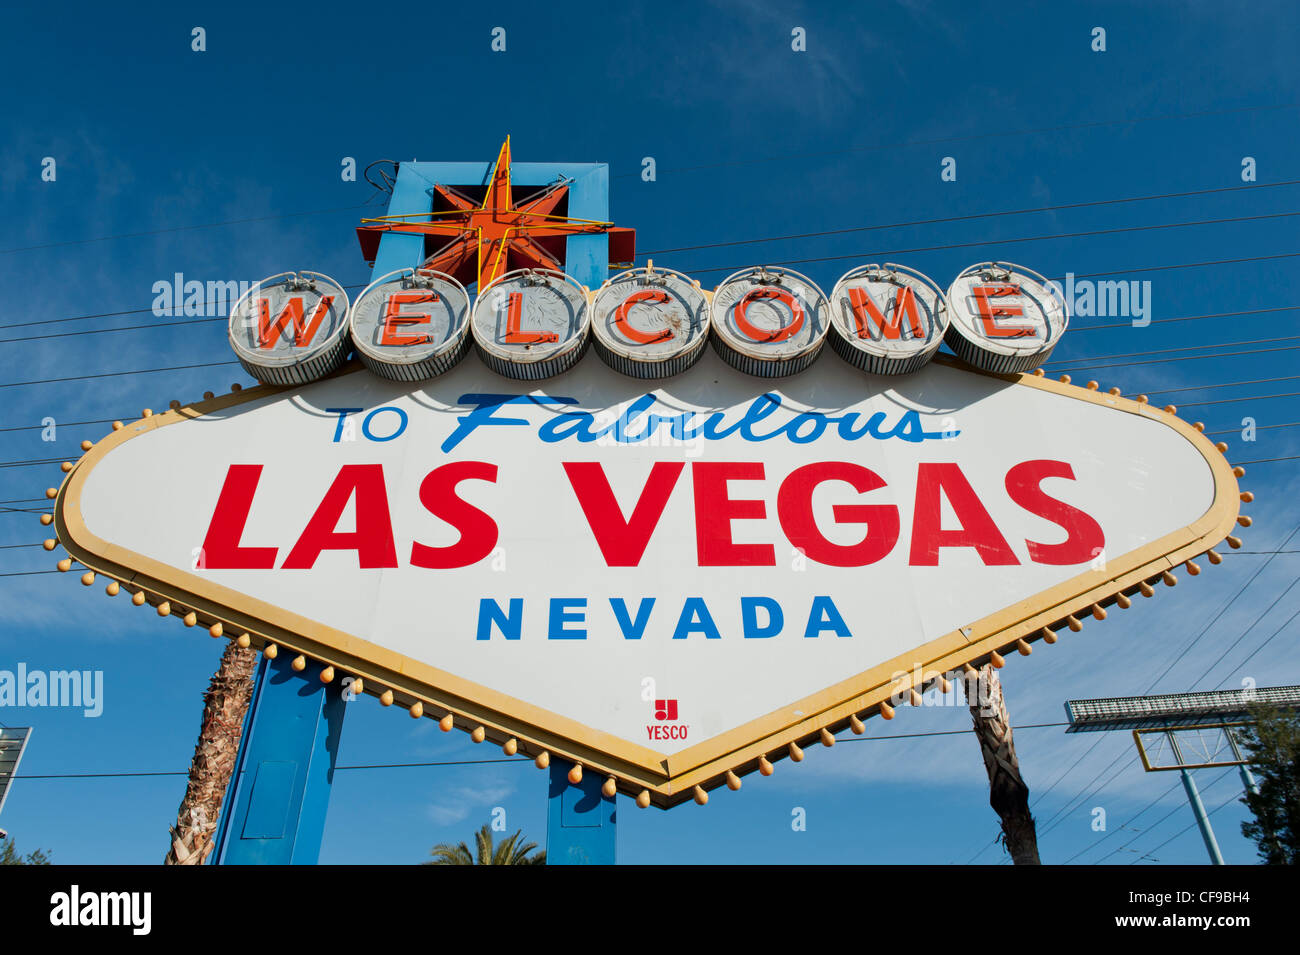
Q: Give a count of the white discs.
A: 7